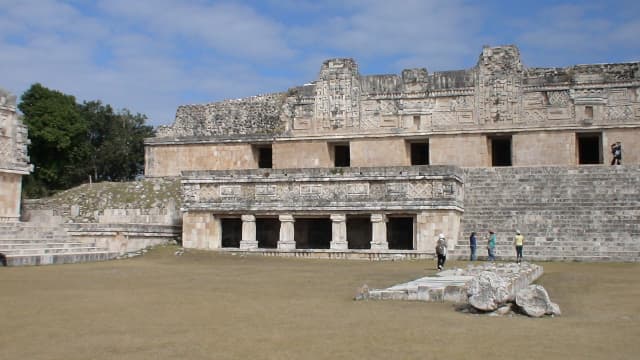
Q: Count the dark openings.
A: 10